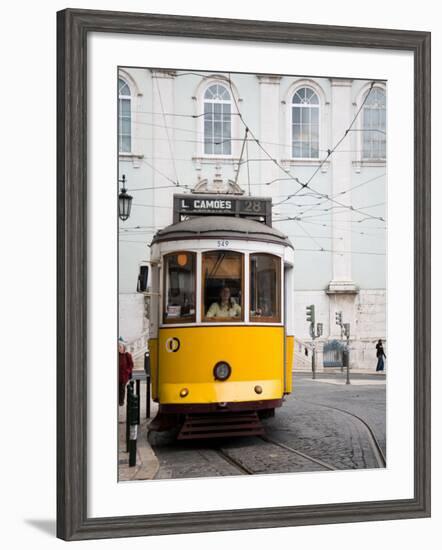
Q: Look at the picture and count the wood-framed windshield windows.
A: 3